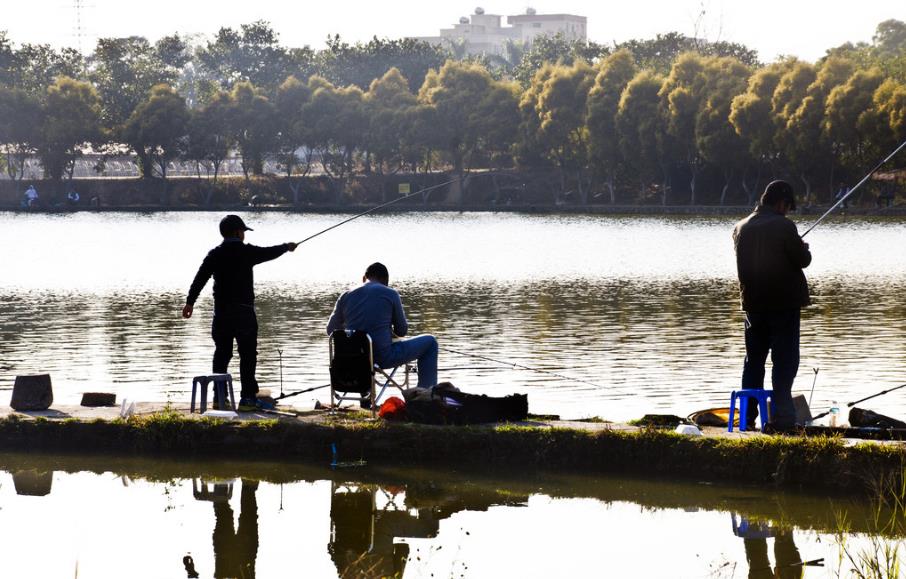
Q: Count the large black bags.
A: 1